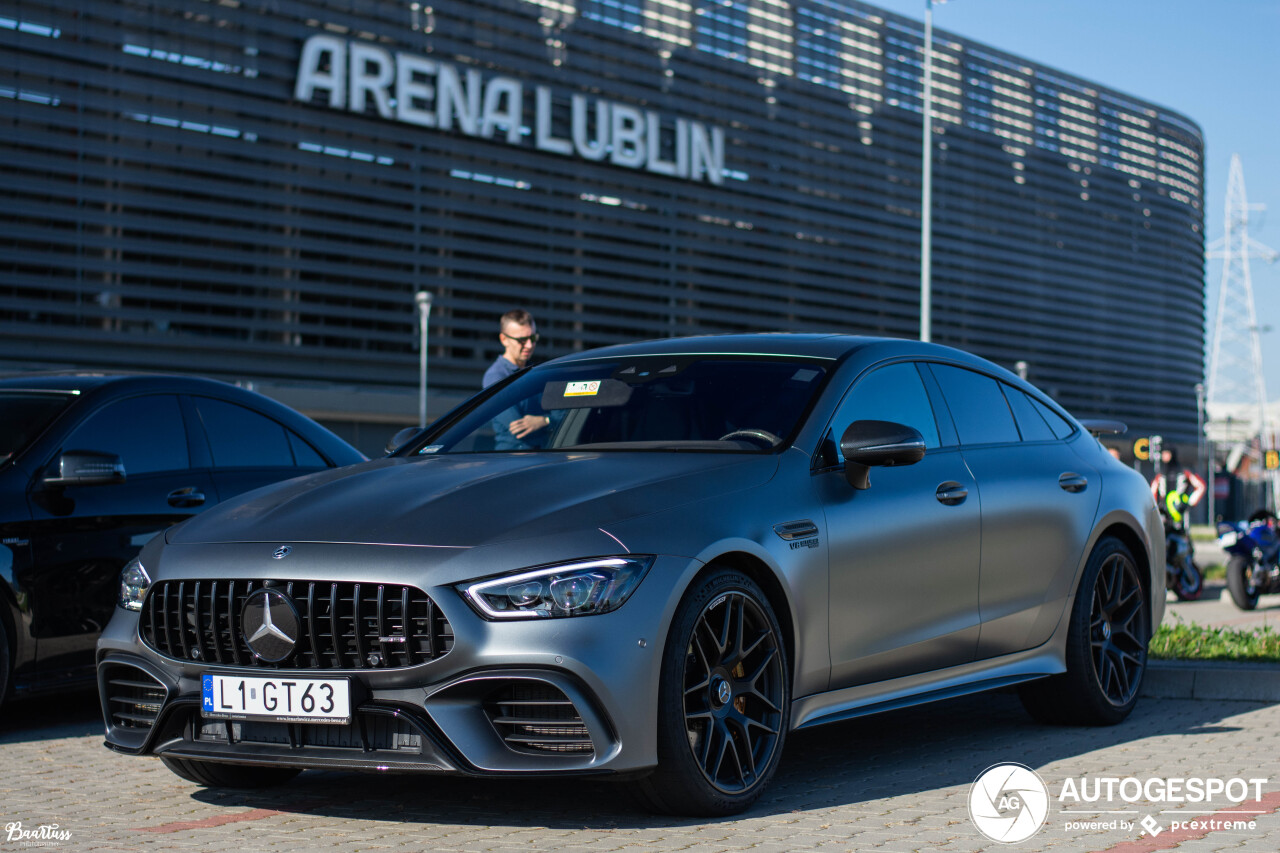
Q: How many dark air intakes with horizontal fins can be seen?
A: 2